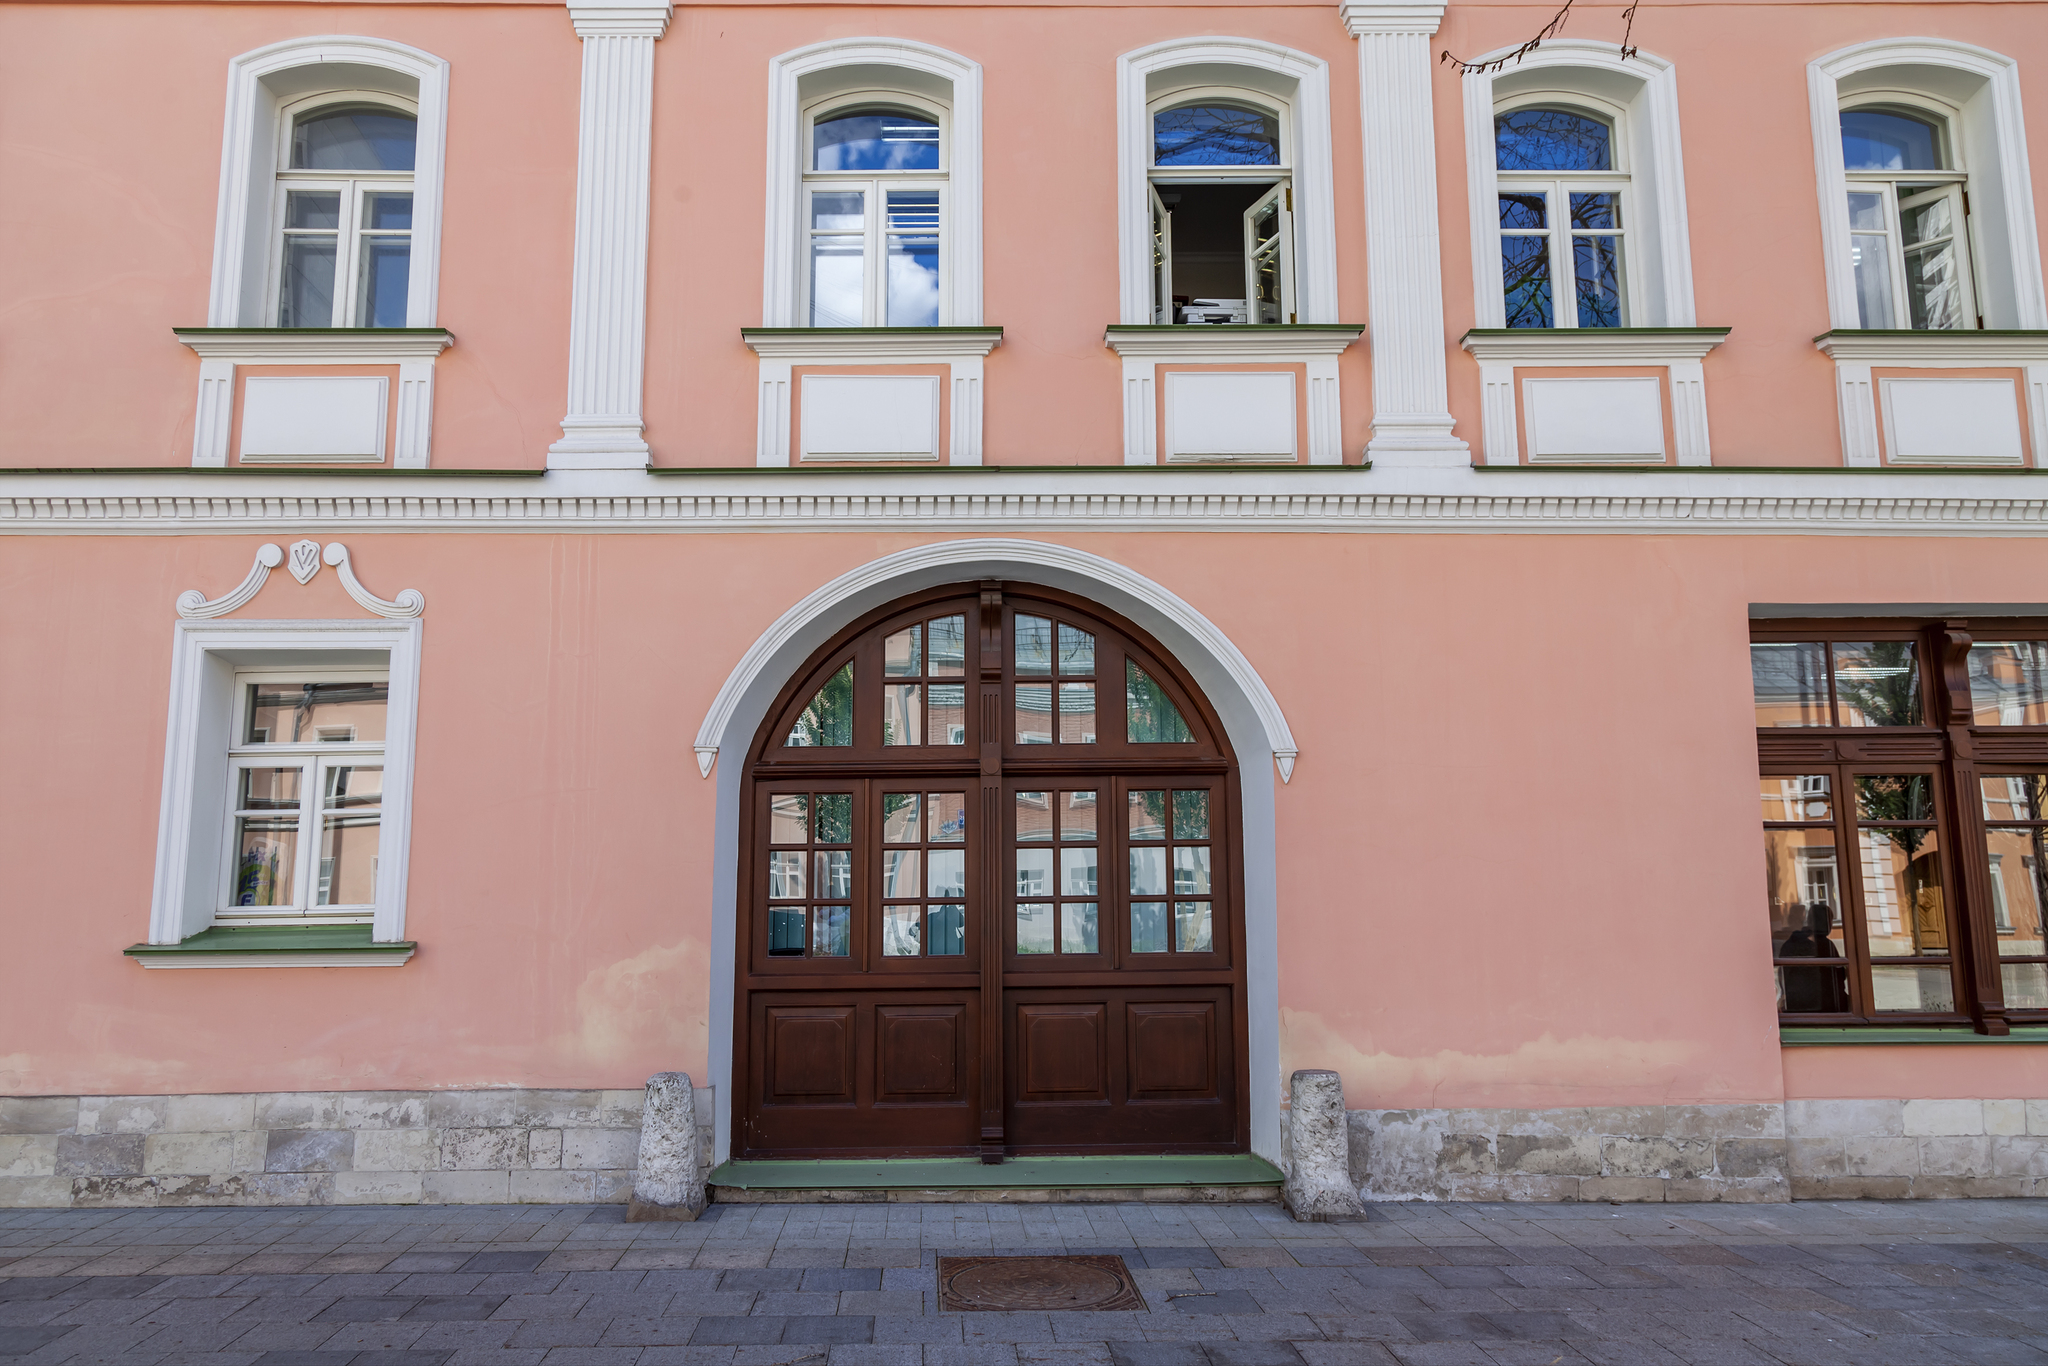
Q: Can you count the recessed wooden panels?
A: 4